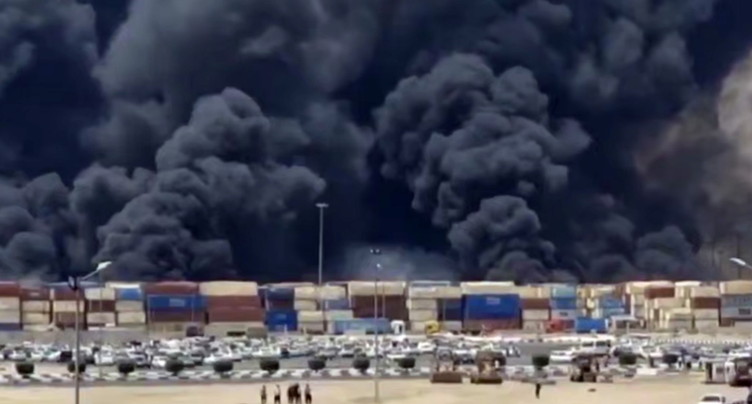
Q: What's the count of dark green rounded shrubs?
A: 12